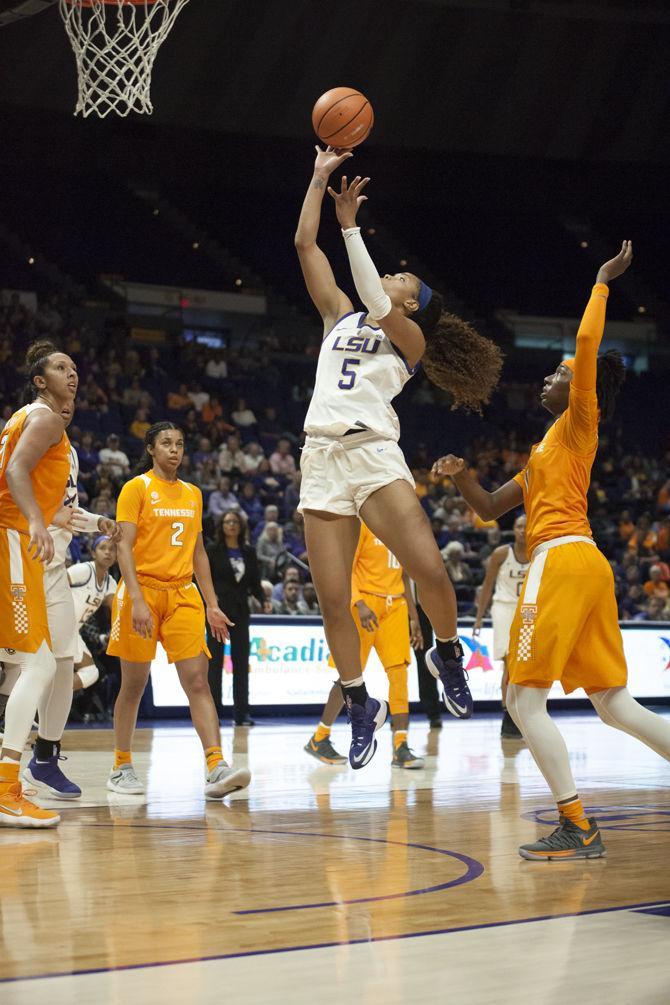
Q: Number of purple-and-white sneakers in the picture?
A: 3